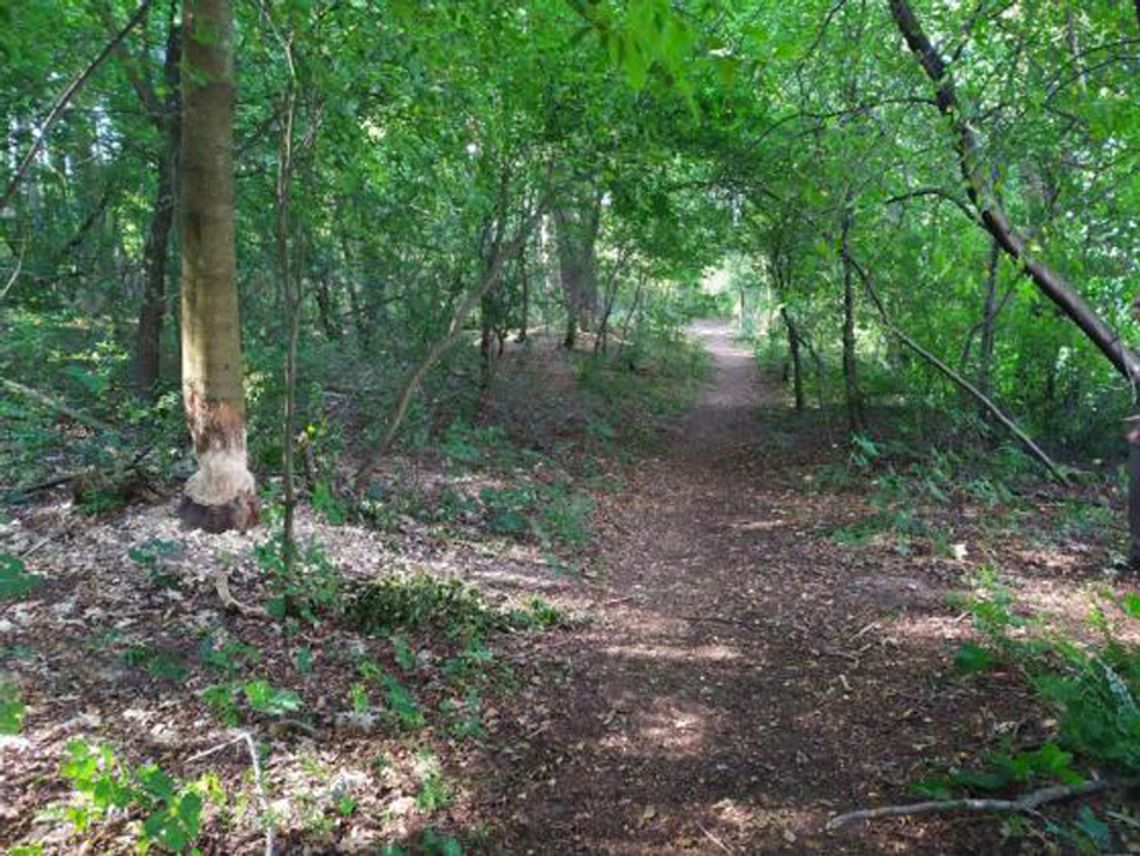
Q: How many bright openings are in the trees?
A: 1